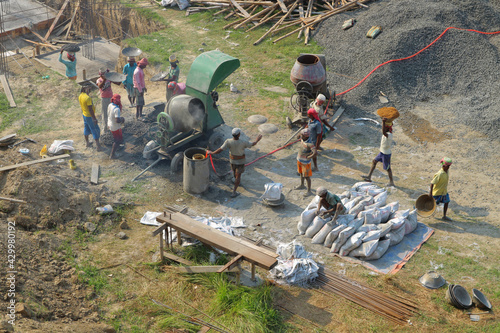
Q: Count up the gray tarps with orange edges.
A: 1